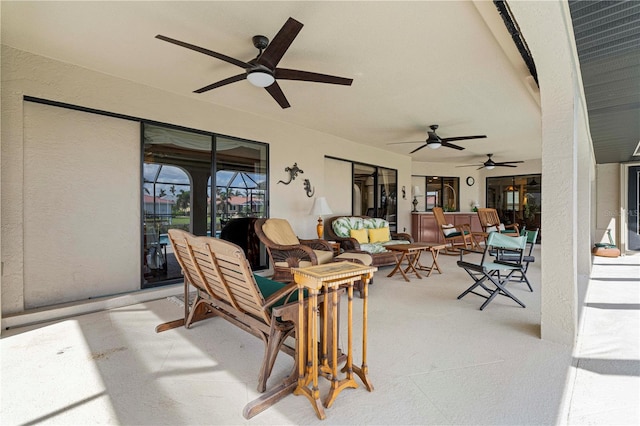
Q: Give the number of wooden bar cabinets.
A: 1